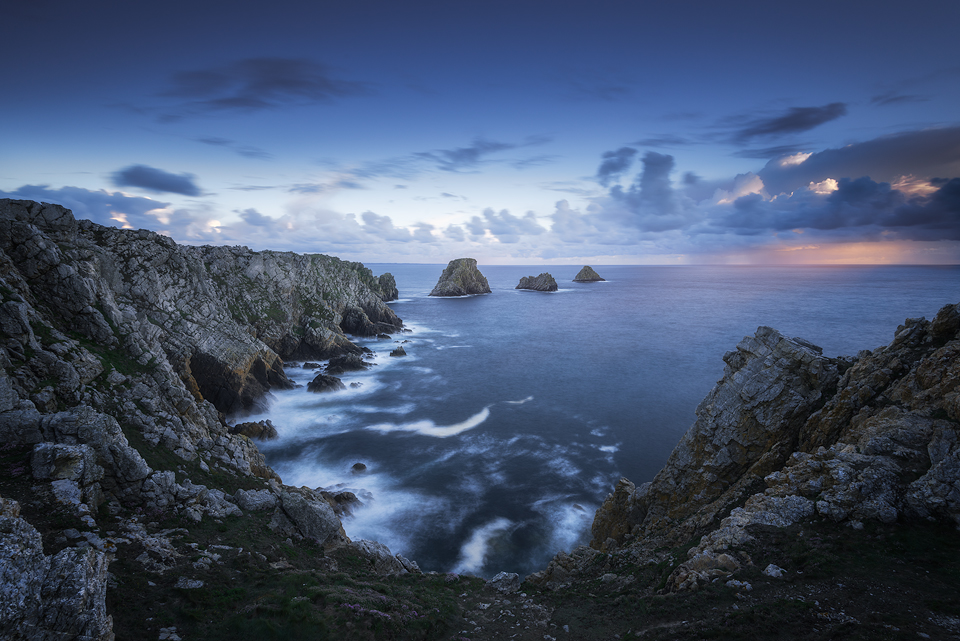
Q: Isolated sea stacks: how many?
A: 3